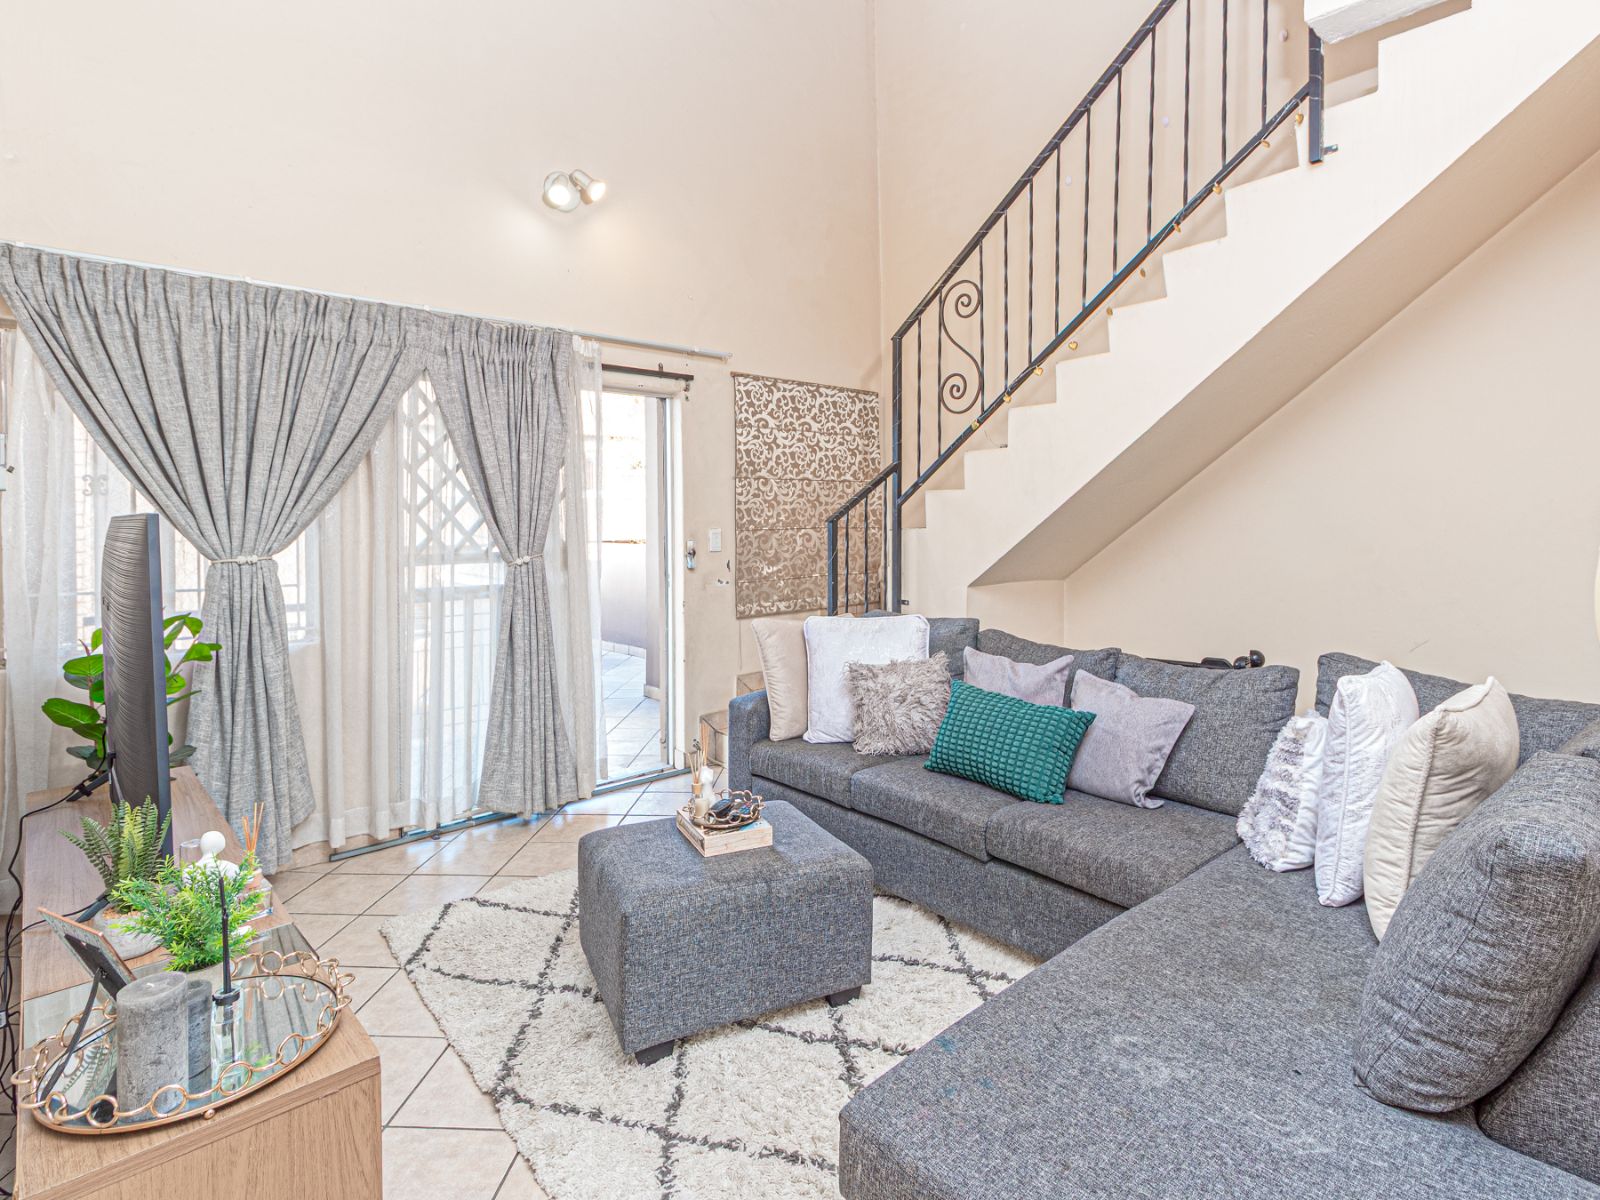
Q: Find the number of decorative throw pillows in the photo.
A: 9